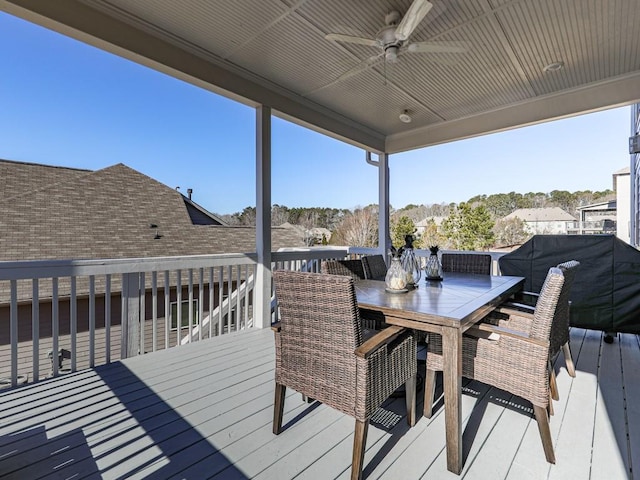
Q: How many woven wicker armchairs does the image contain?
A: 6